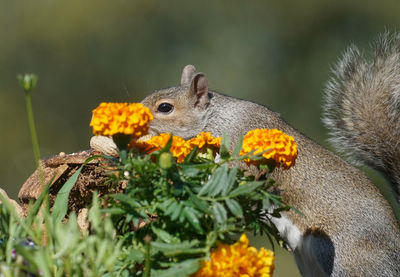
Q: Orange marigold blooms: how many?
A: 5